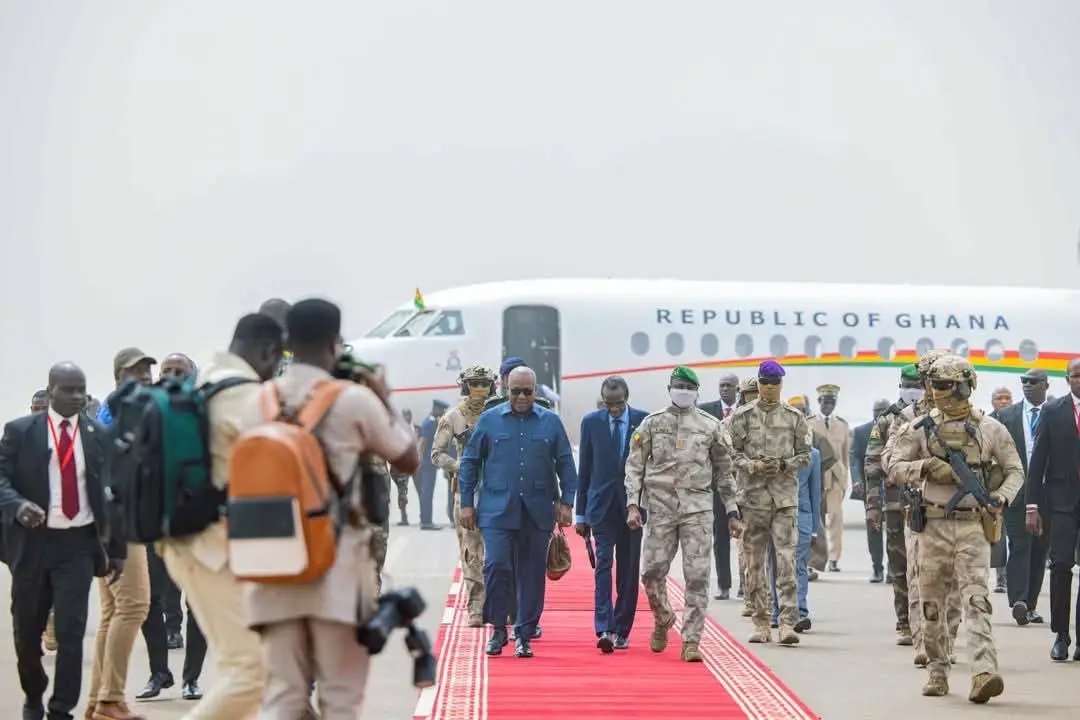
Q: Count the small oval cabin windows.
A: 12